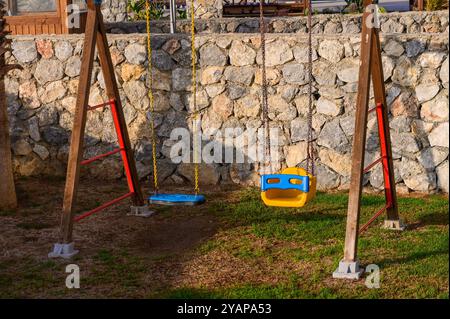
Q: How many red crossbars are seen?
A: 6